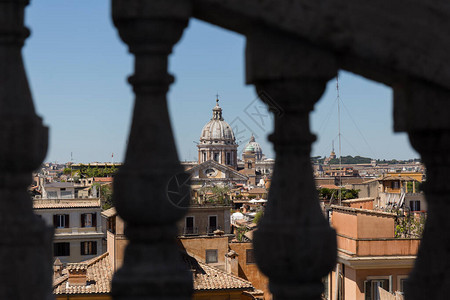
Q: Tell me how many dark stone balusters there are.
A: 4